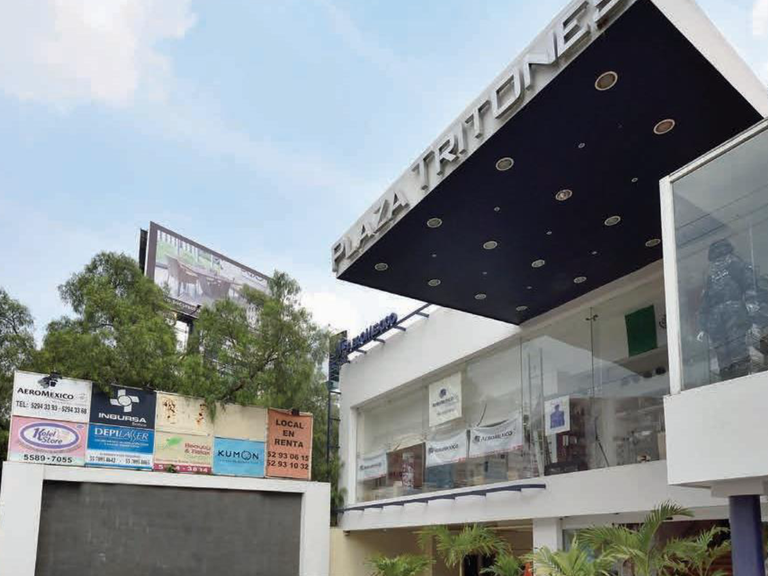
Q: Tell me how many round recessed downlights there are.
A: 14